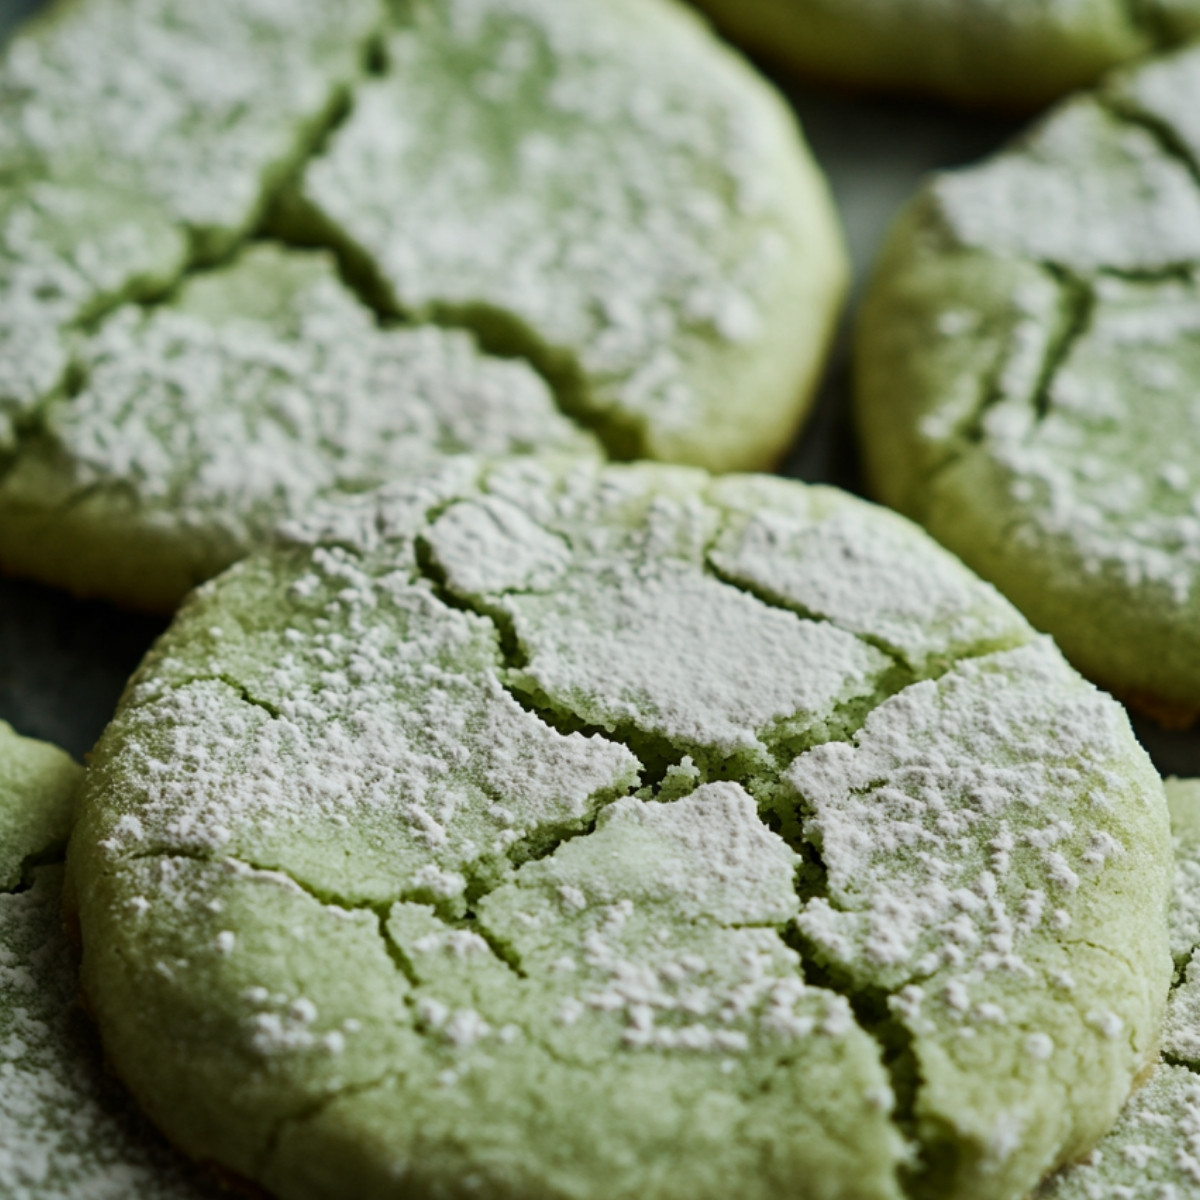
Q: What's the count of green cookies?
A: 6